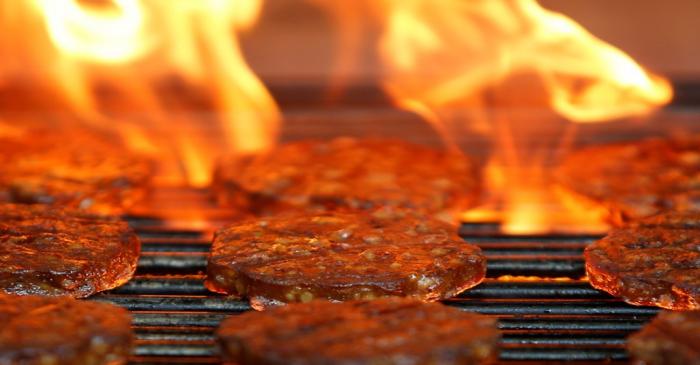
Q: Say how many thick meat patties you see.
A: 9